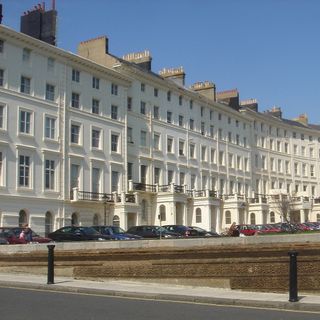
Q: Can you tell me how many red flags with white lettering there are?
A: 0